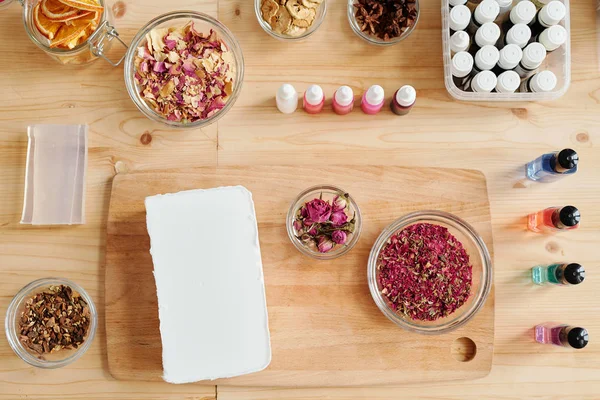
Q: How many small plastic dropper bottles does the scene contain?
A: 5